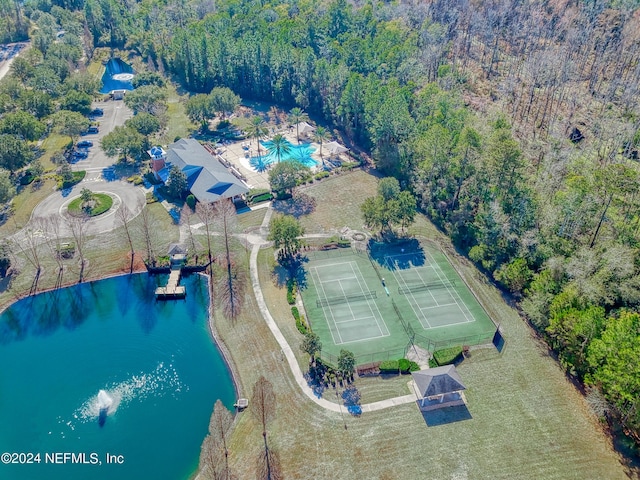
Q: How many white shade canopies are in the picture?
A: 2